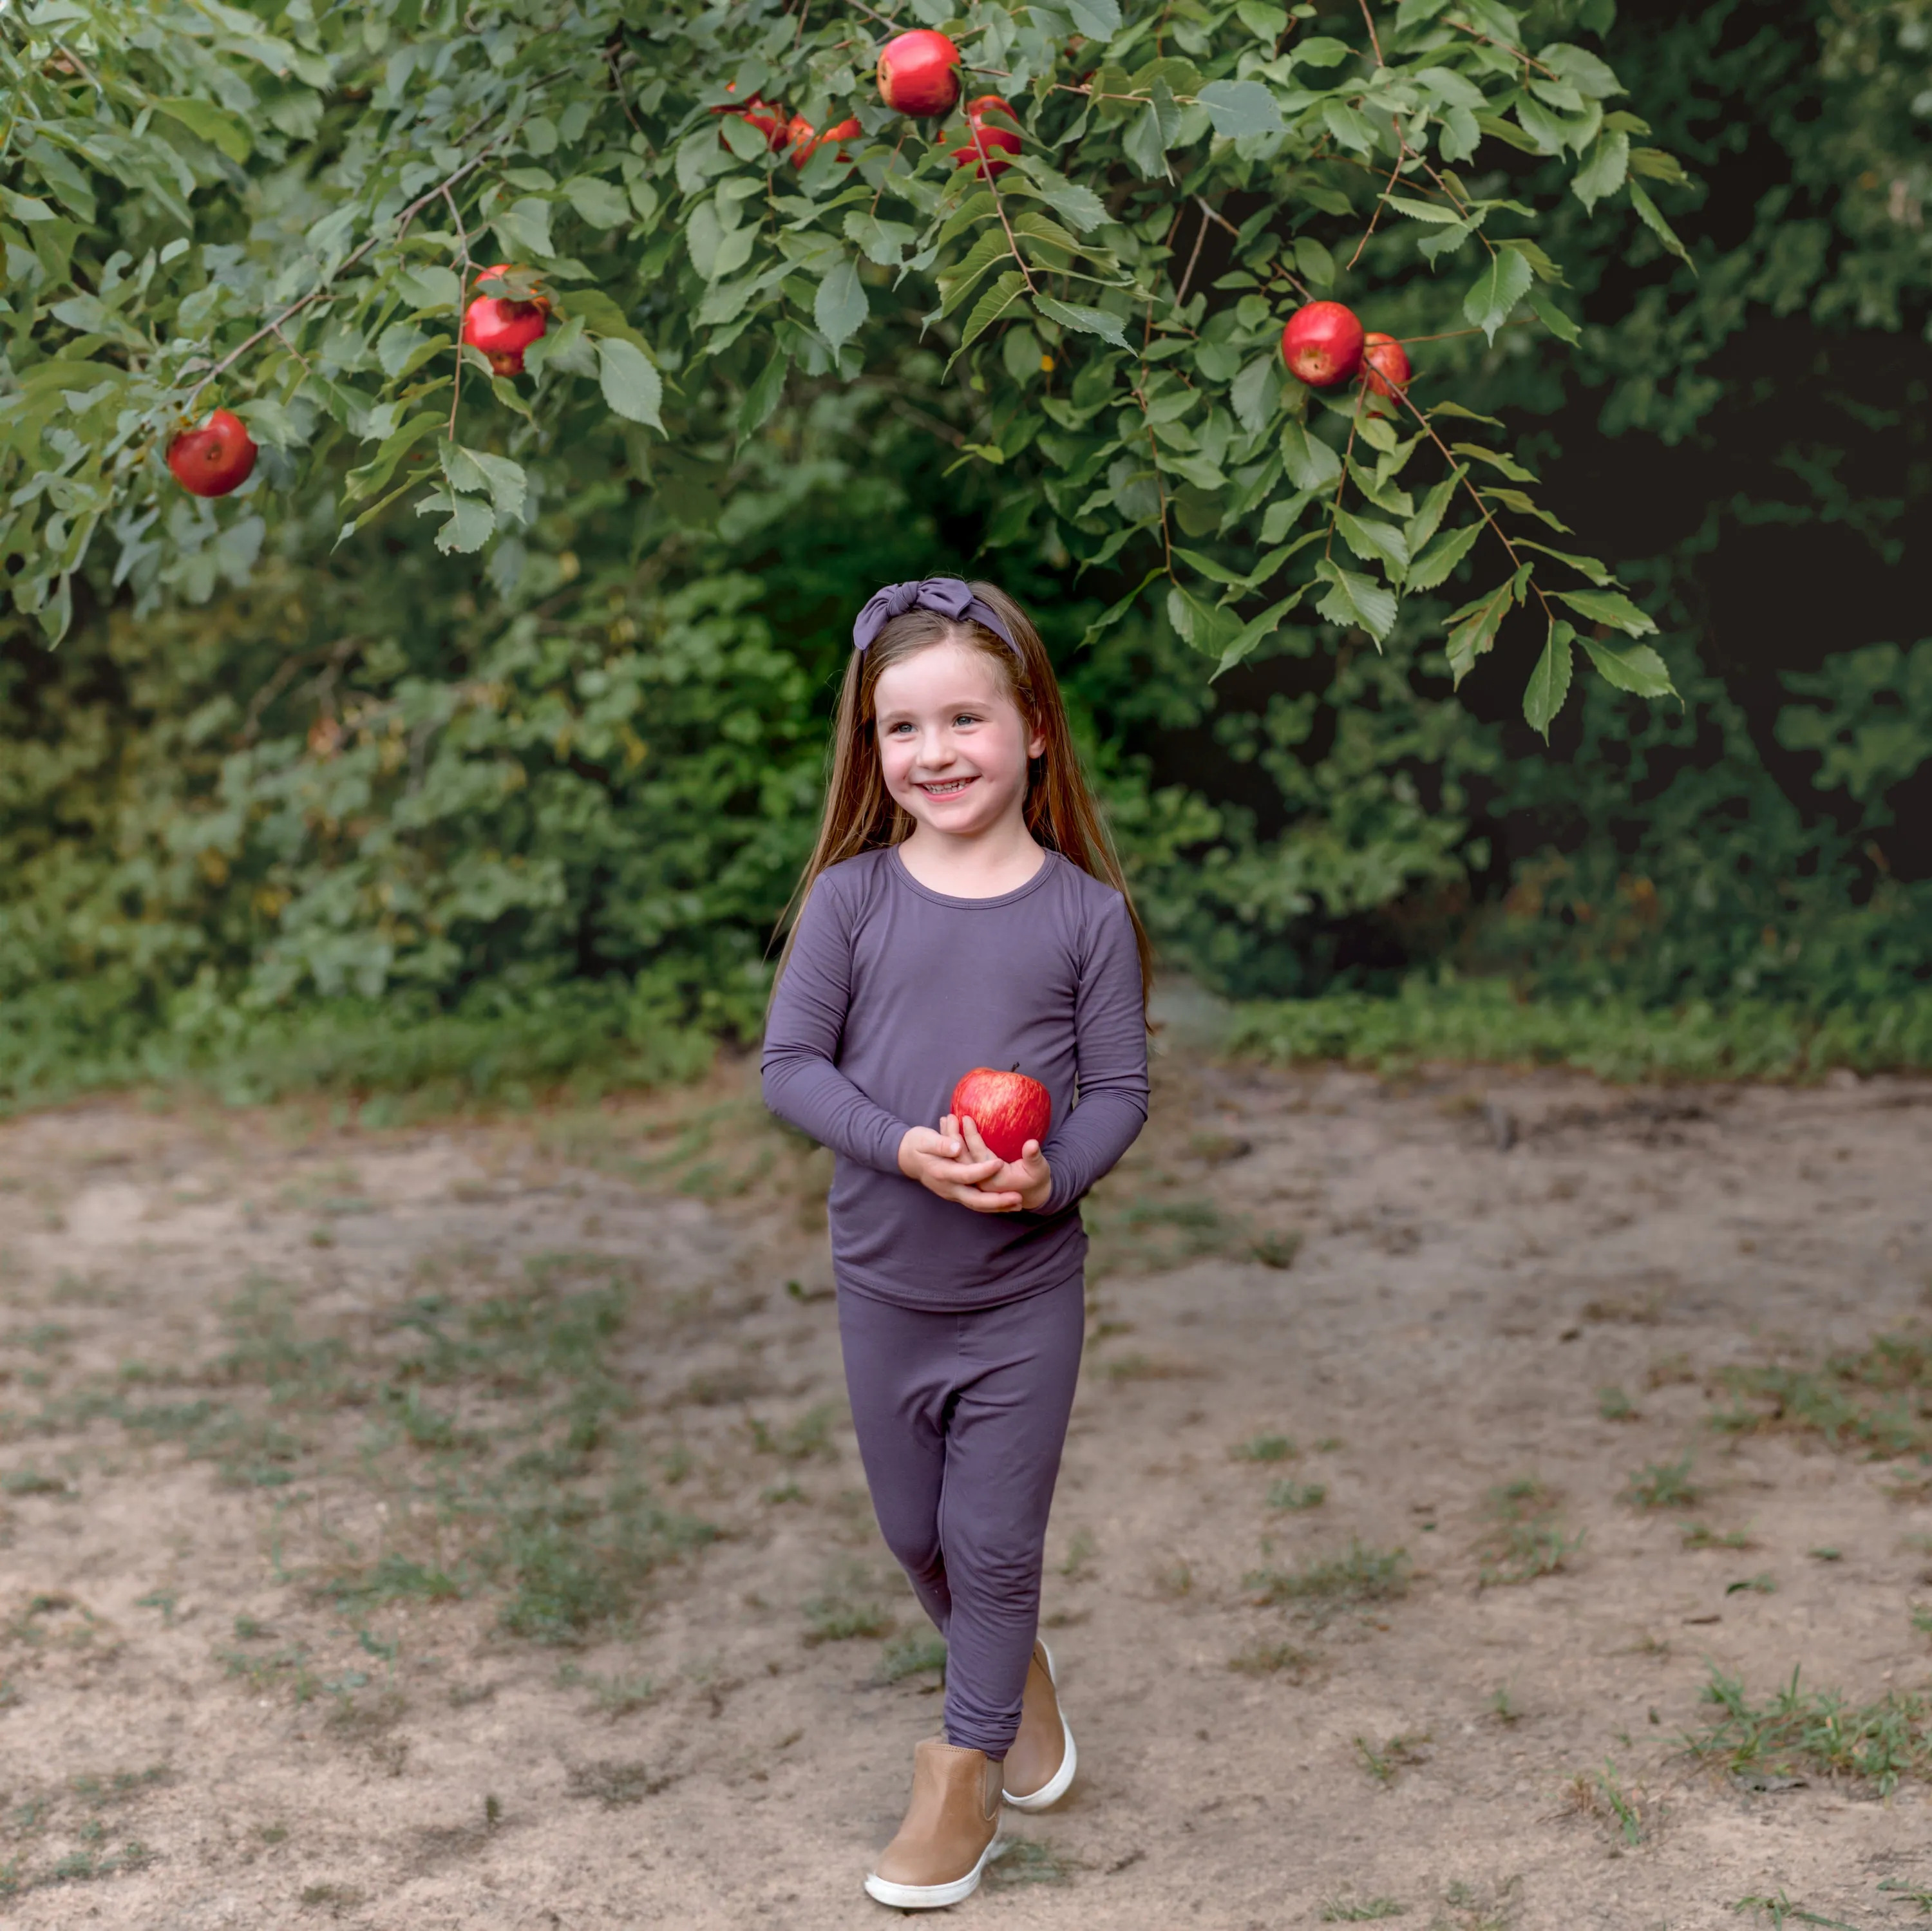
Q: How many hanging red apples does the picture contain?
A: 8